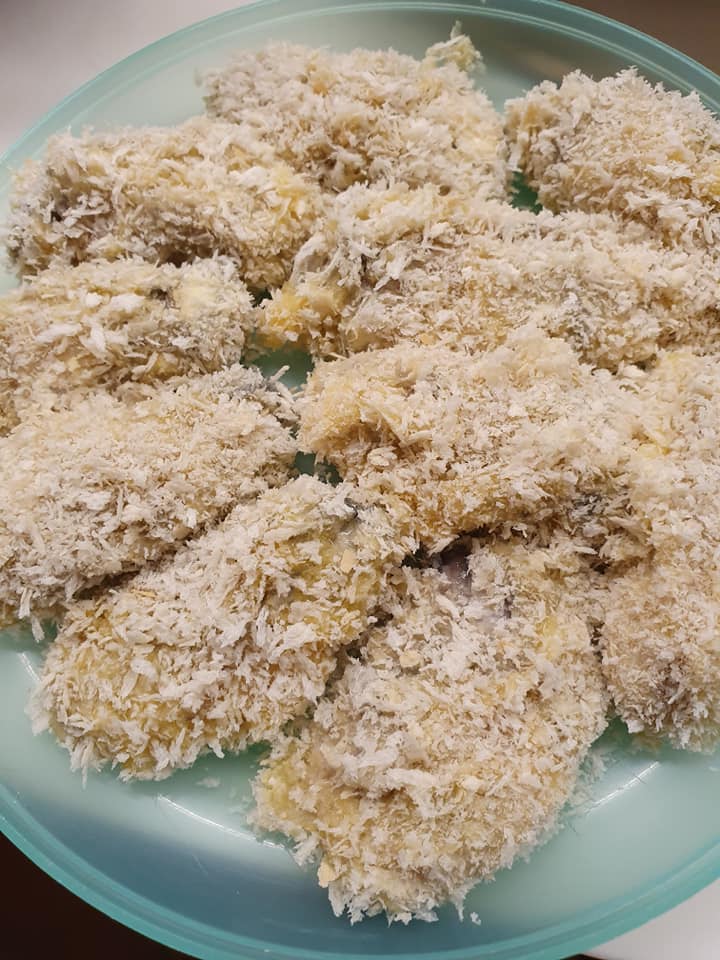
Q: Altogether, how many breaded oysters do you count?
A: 10